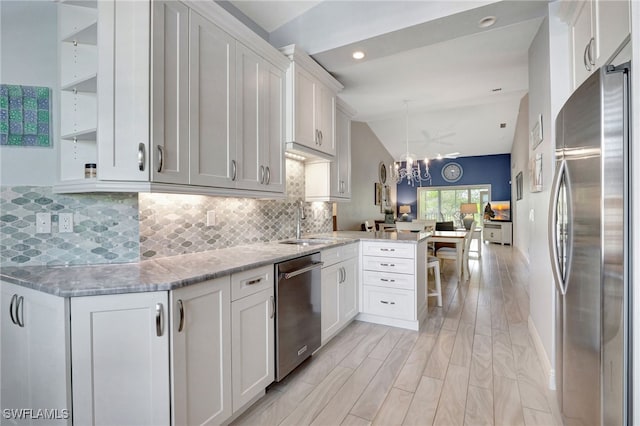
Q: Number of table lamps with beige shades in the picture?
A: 2